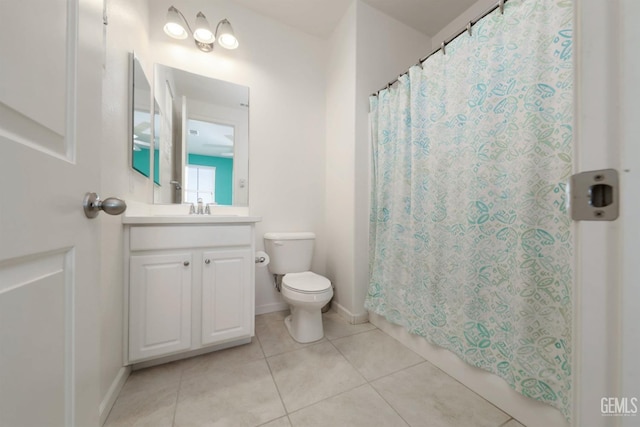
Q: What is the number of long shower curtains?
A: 1